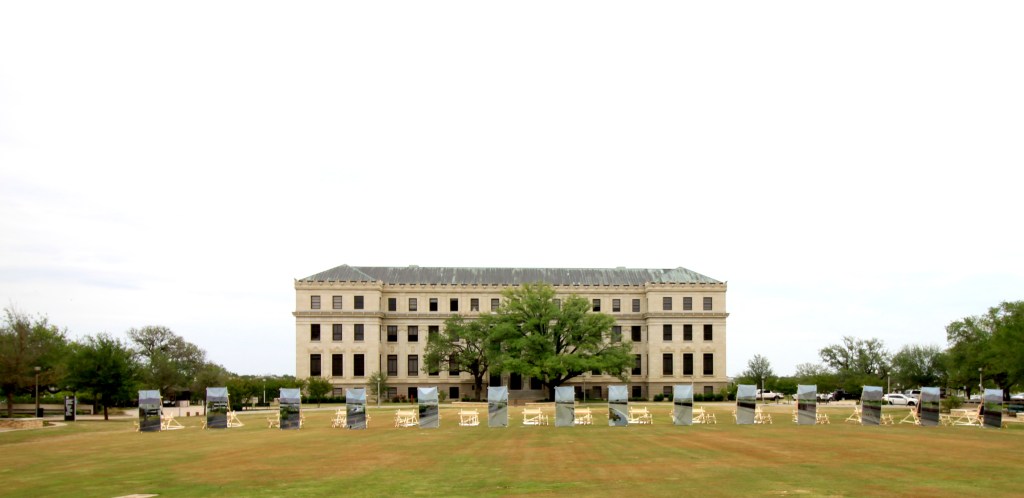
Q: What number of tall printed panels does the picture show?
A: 14